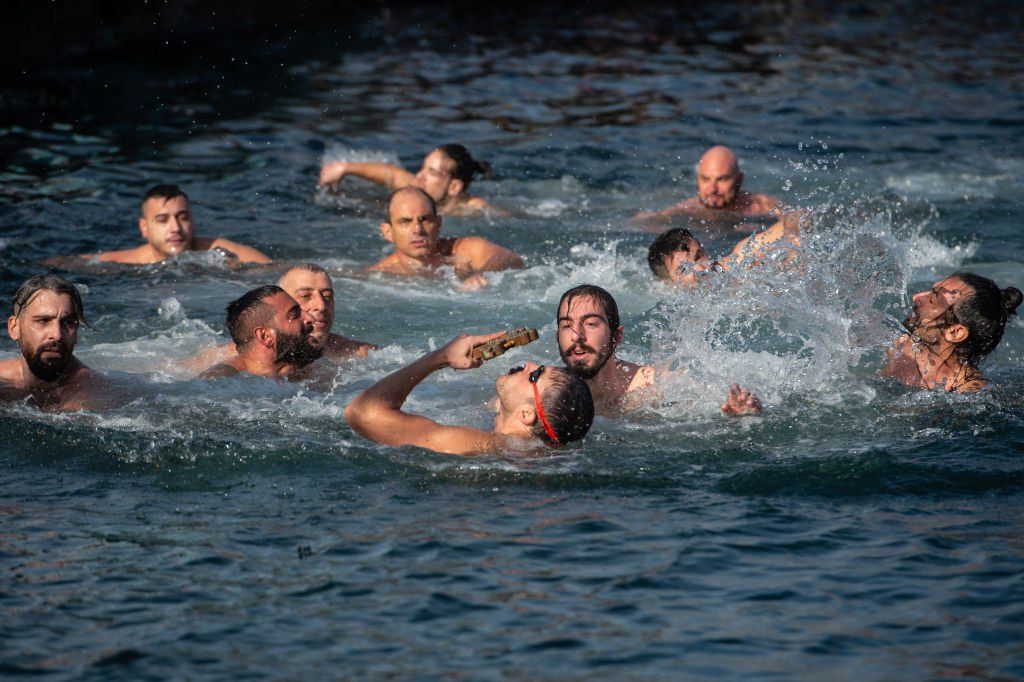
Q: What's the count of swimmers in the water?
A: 11